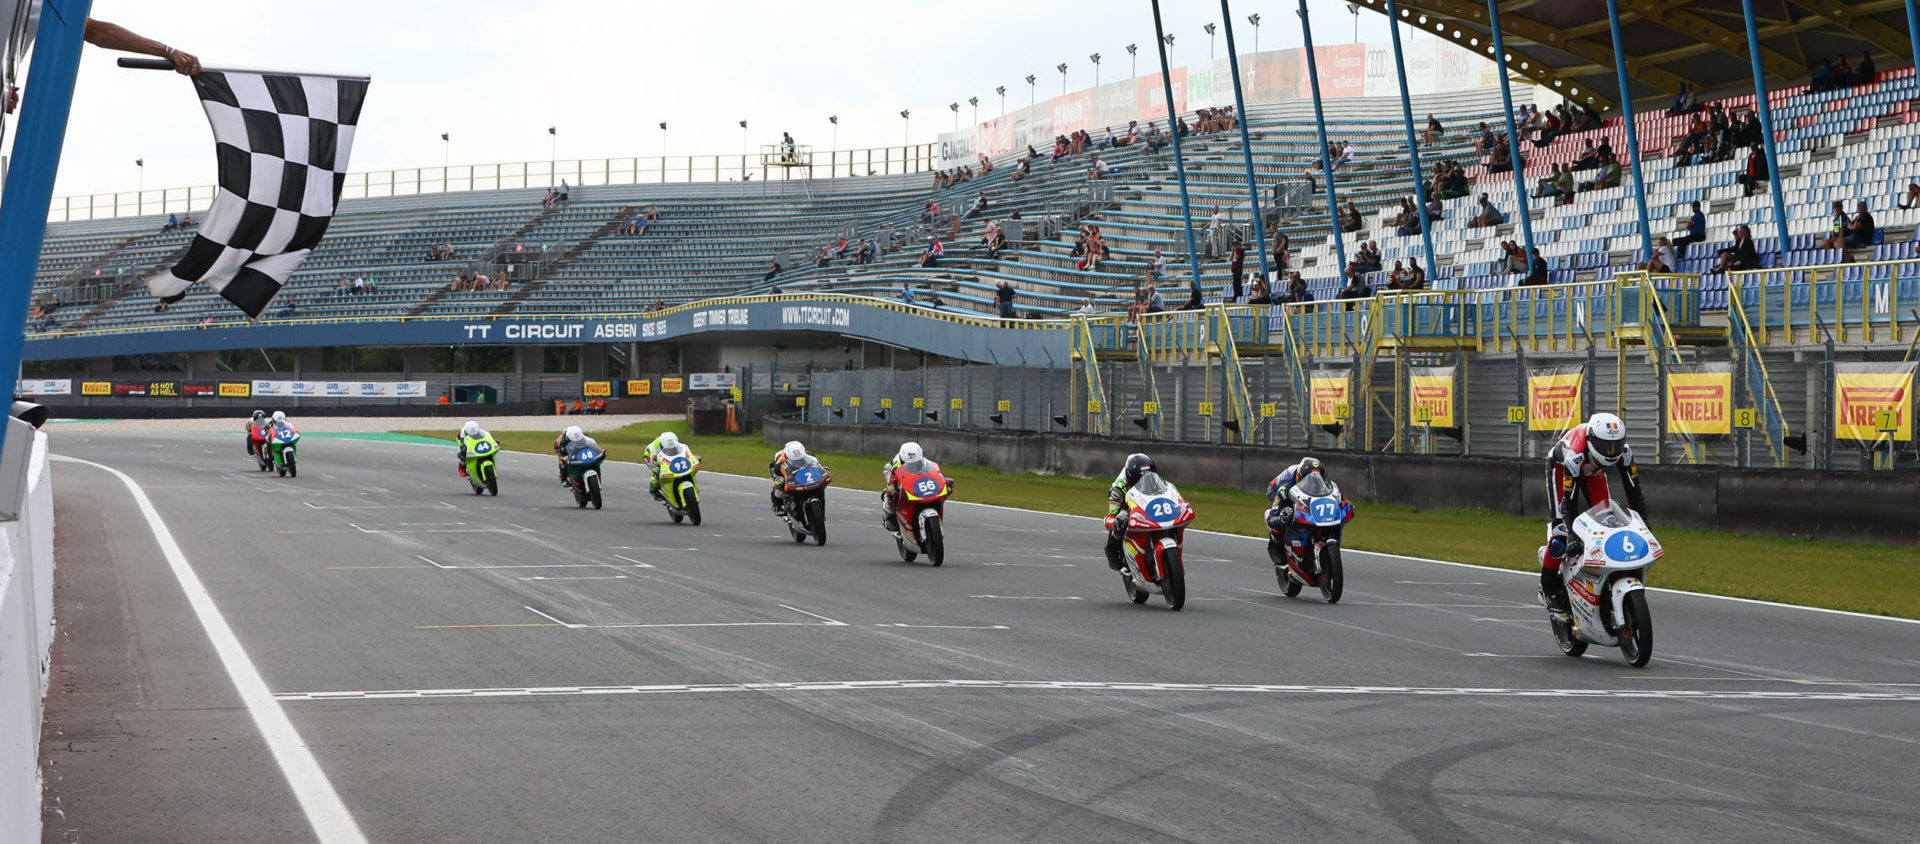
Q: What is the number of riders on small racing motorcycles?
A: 10